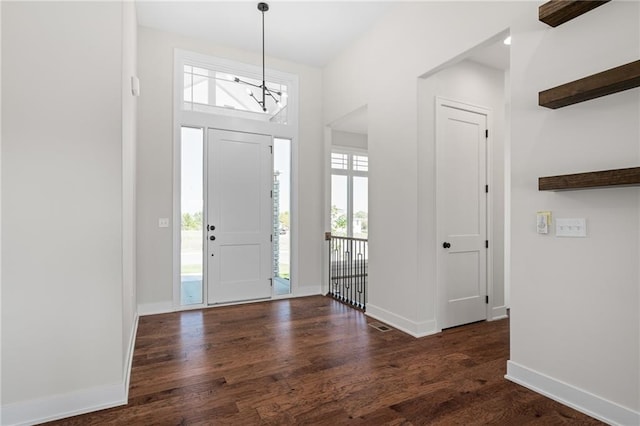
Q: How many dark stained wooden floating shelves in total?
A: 3